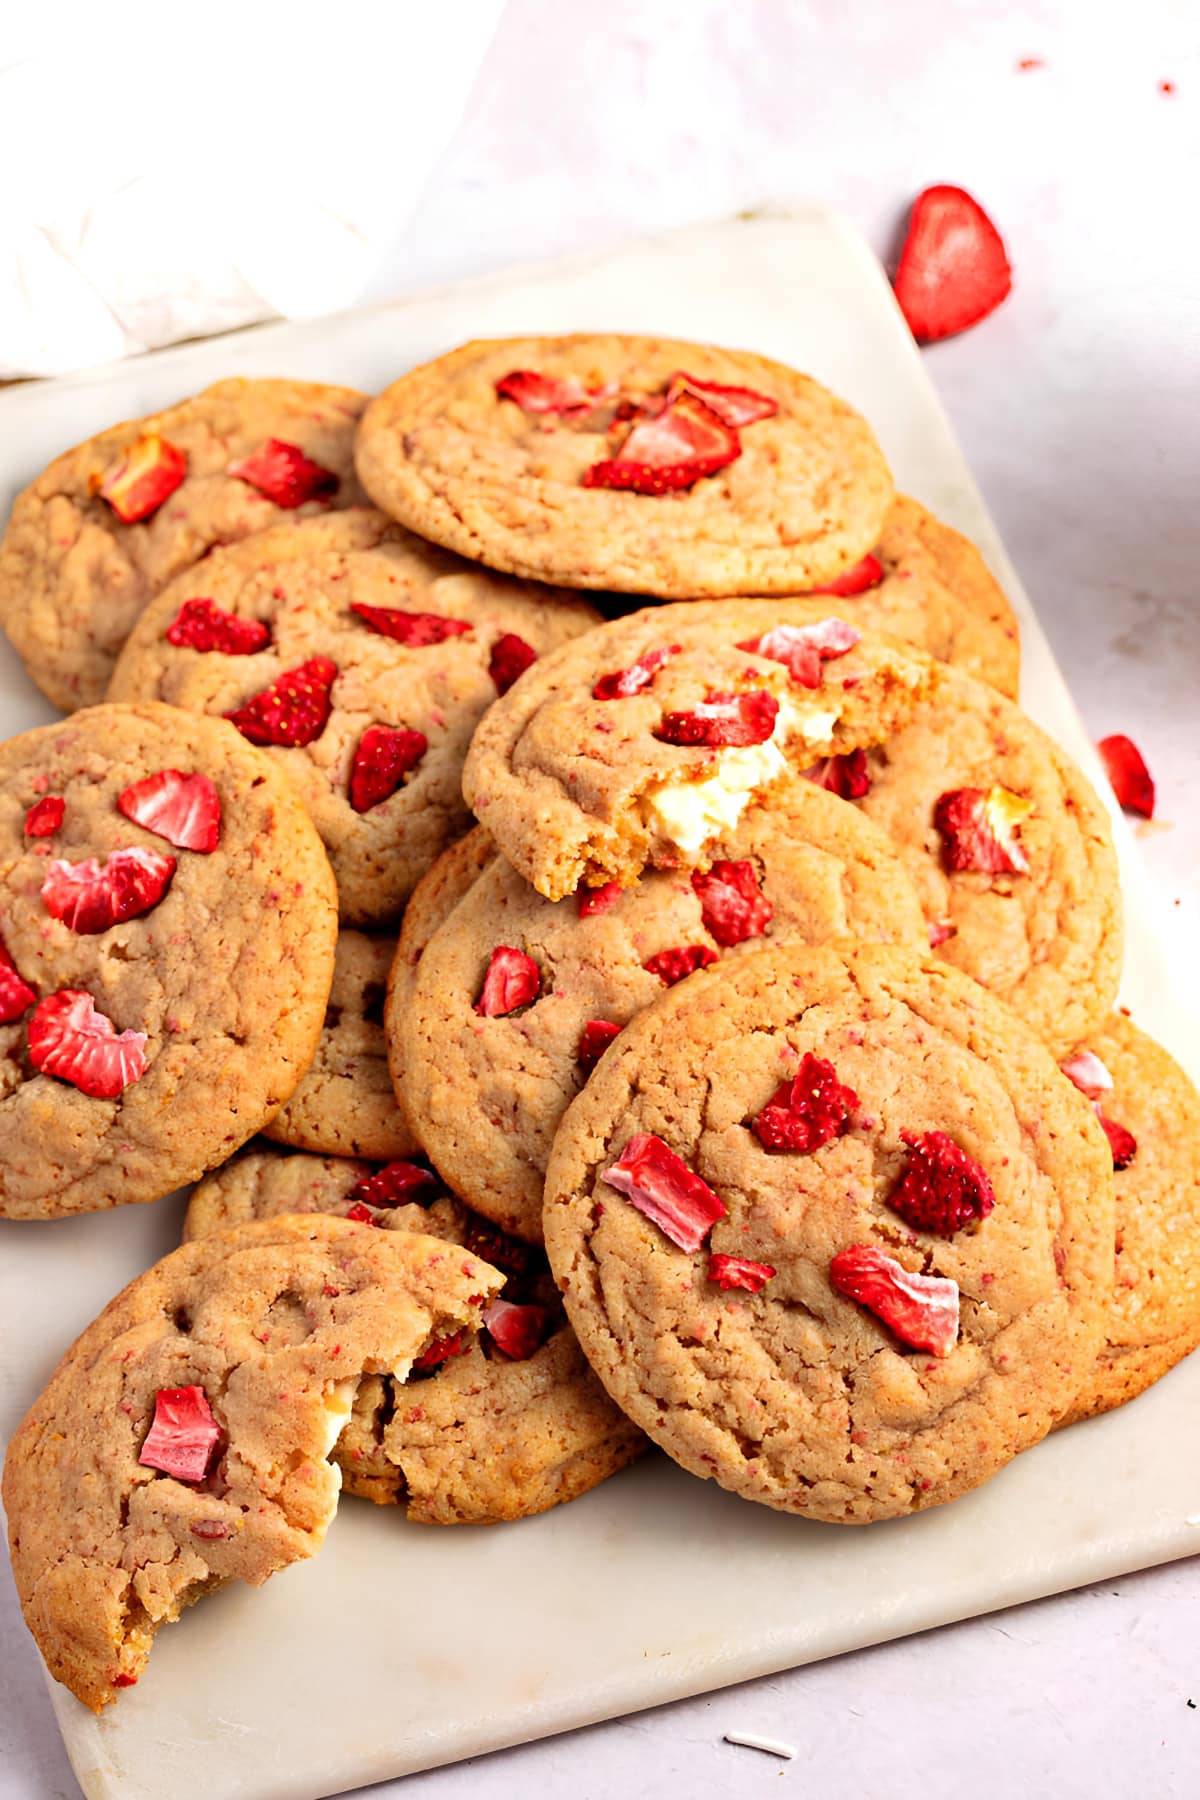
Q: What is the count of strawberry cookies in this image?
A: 13